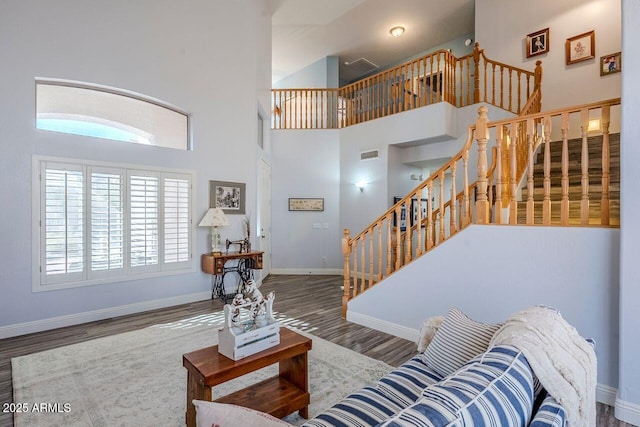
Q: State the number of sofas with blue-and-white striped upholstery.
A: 1